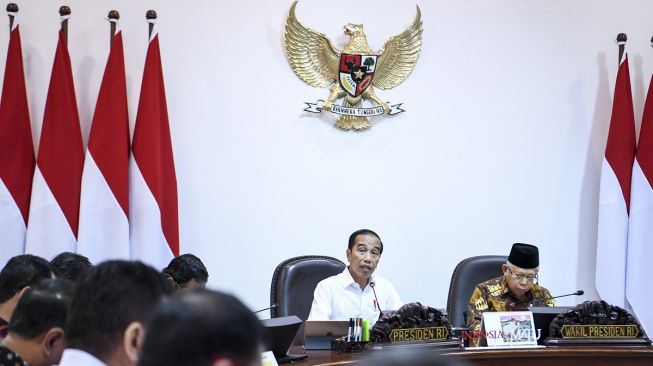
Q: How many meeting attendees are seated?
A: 8